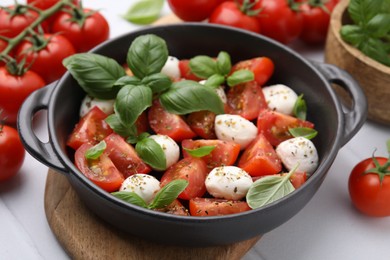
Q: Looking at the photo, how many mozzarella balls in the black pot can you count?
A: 9